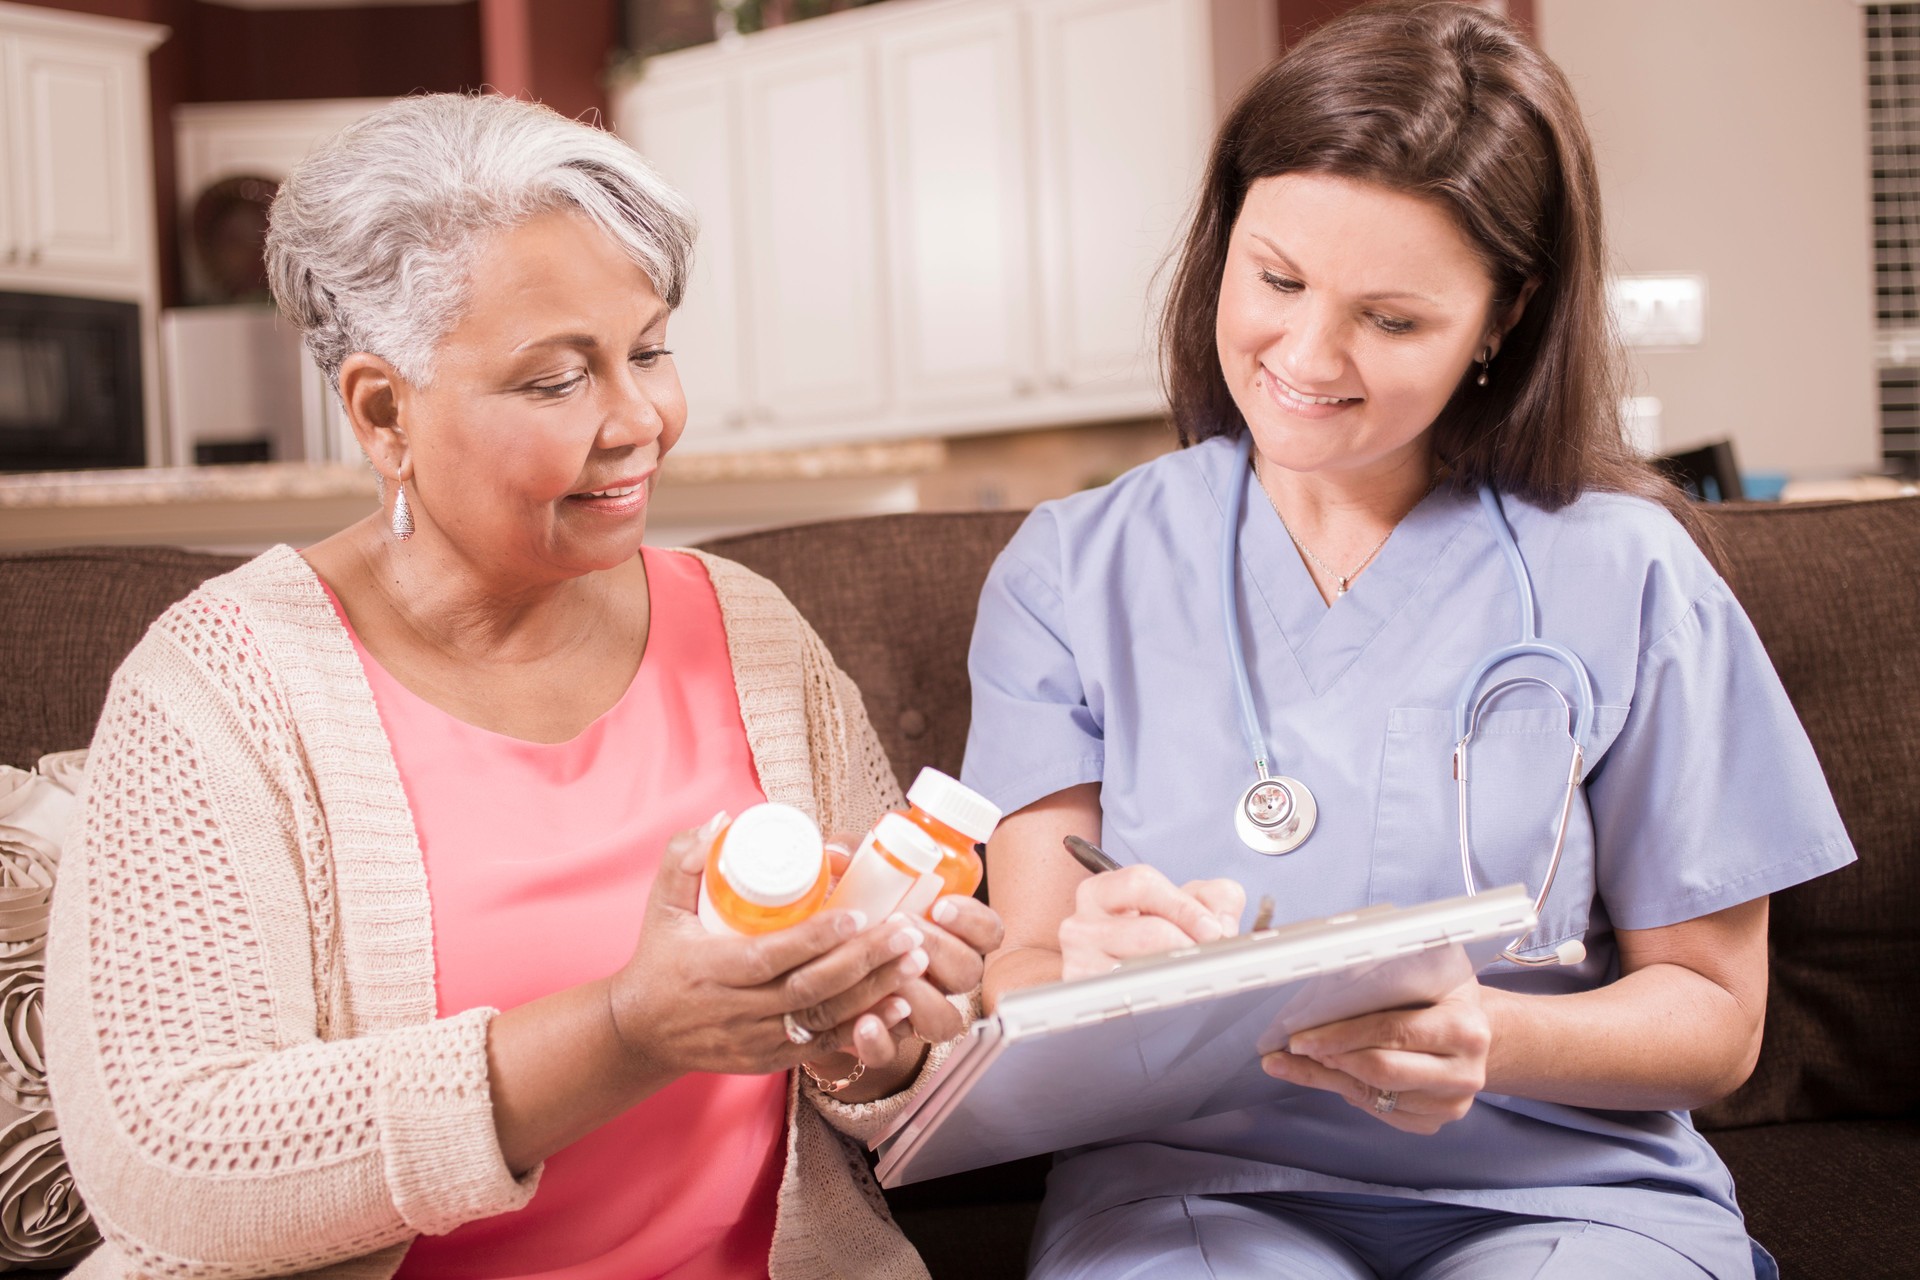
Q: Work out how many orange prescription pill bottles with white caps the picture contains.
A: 3